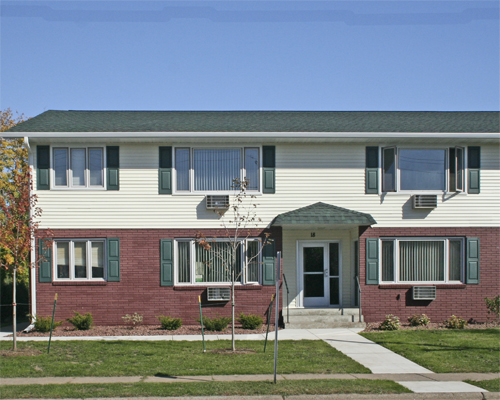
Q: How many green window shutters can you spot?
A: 12